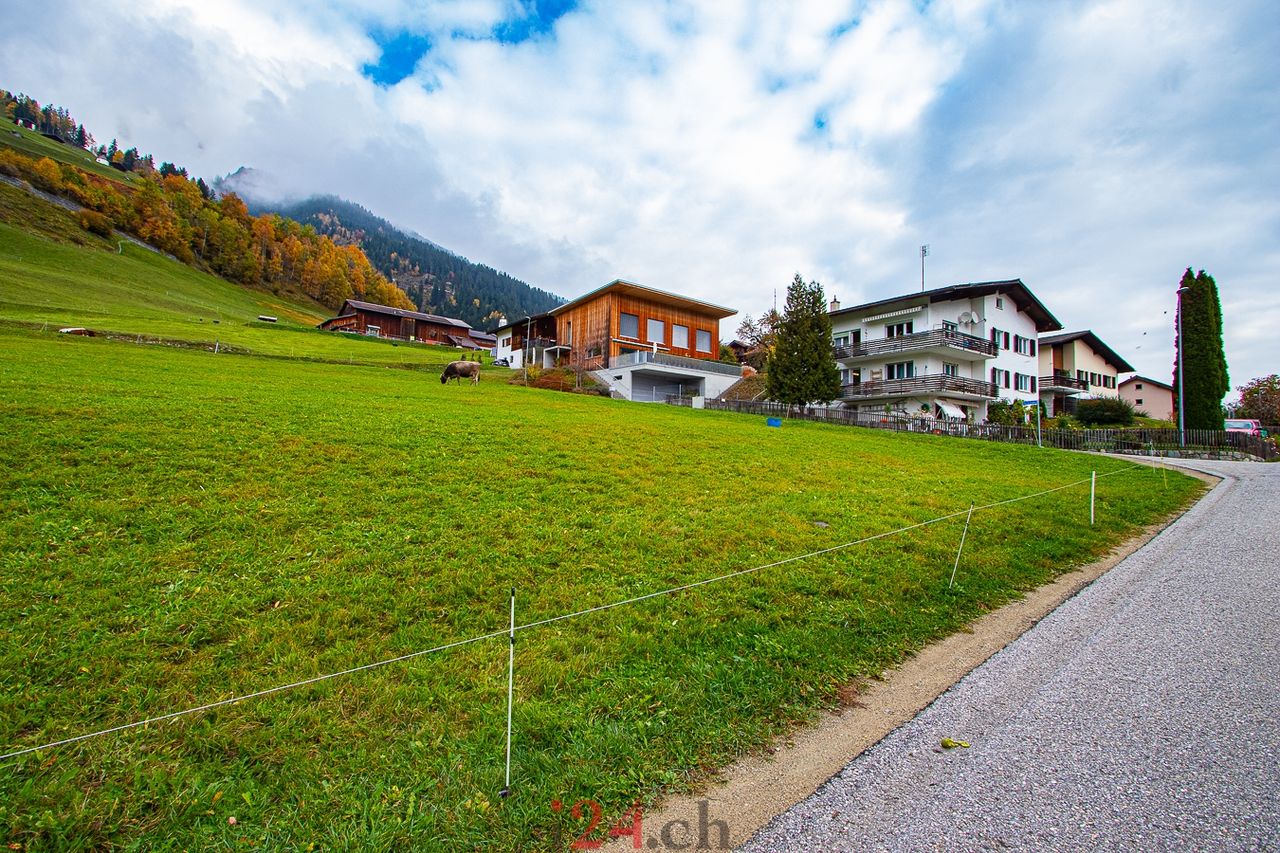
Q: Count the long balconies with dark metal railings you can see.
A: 2